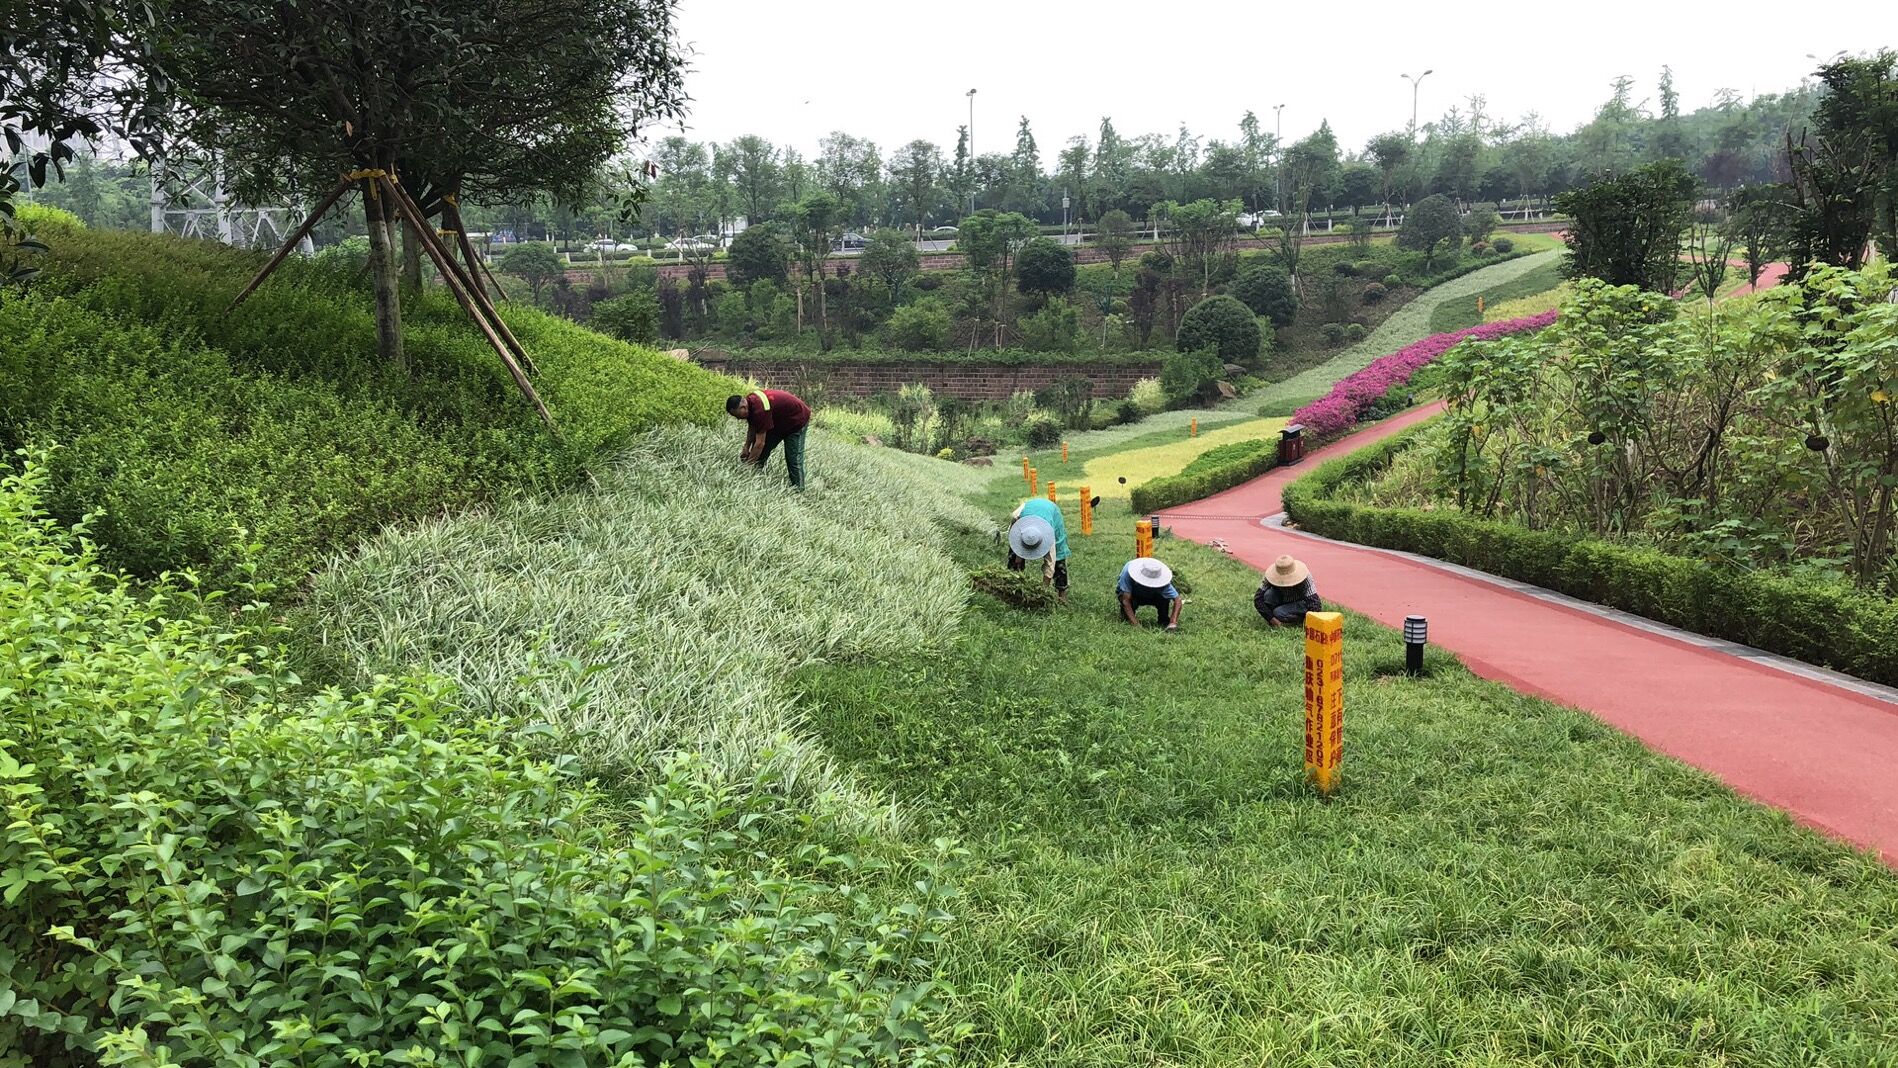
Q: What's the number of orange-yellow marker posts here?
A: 9